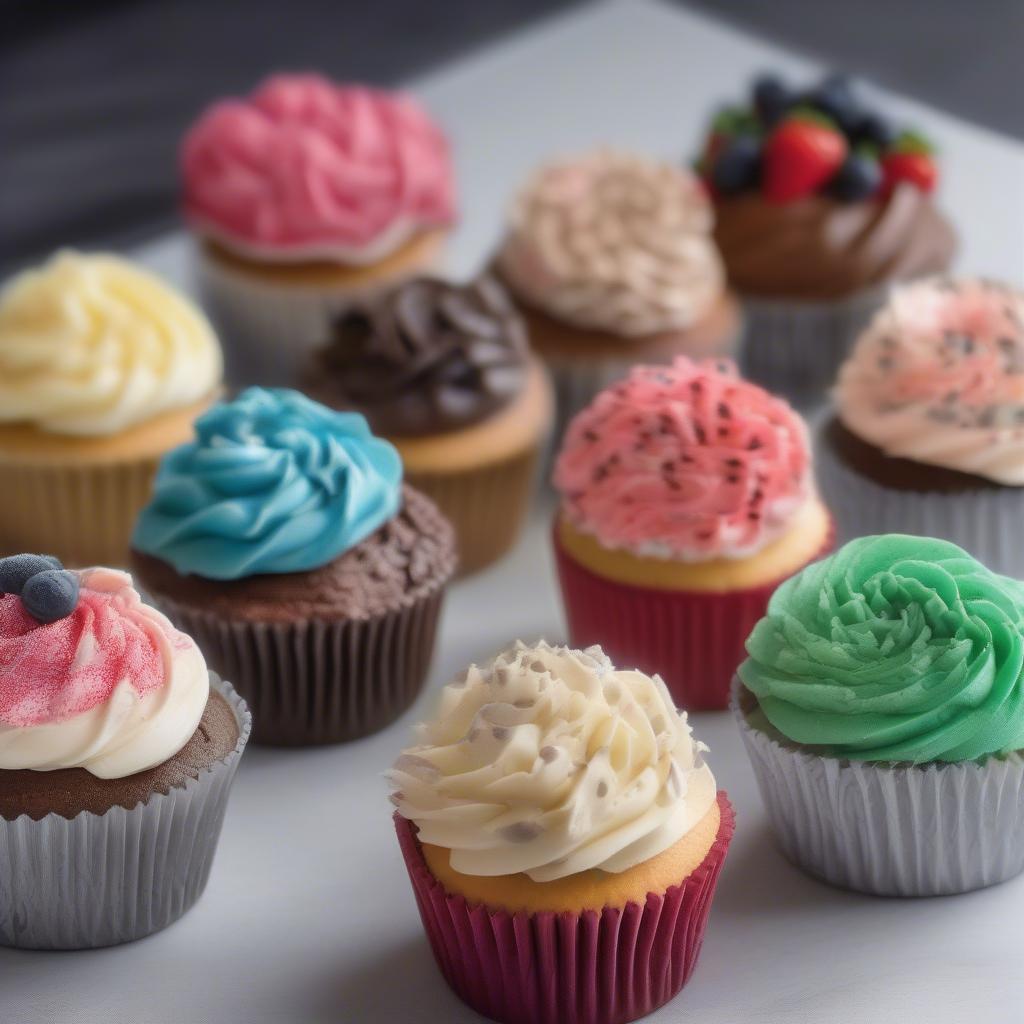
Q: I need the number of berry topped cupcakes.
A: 2